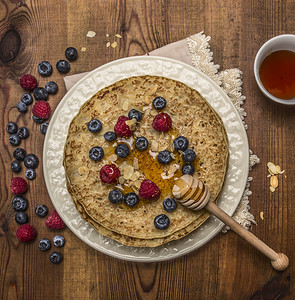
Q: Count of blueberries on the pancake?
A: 15